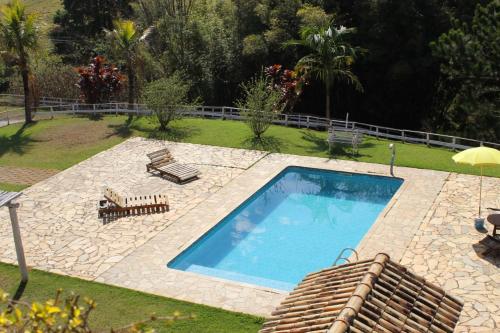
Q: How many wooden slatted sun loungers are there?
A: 2